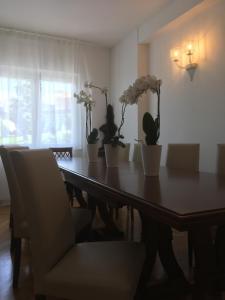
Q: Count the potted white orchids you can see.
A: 3